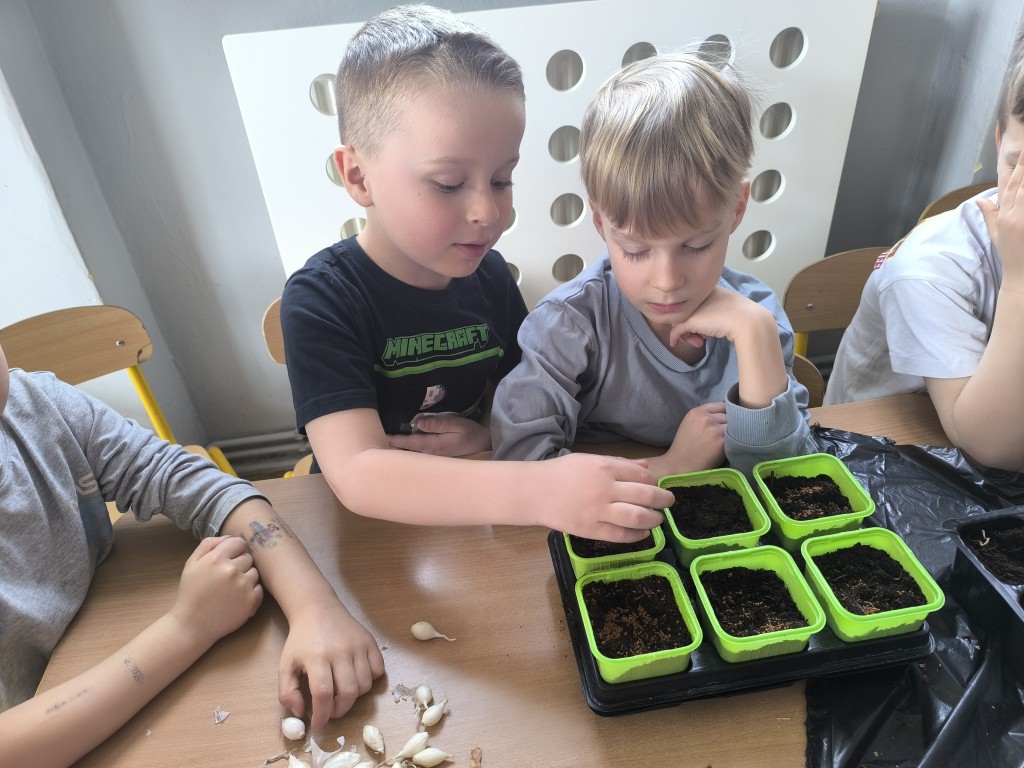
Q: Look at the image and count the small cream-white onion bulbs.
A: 11